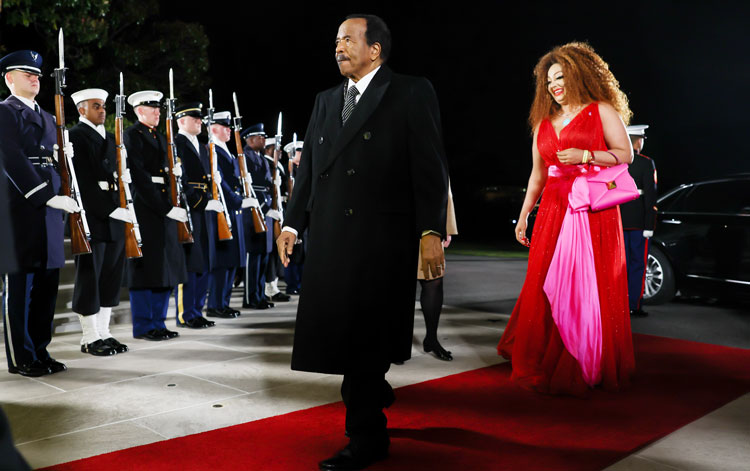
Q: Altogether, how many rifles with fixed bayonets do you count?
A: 7